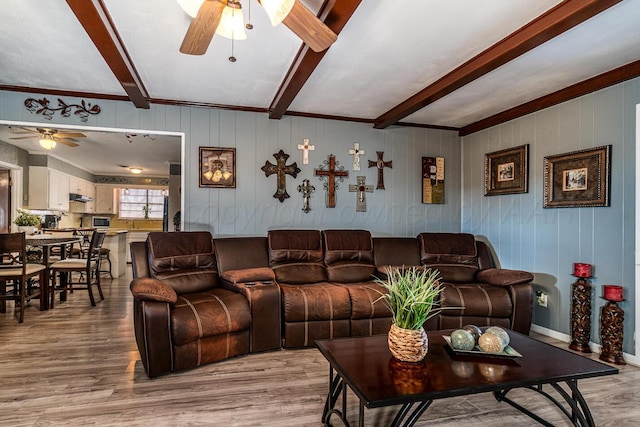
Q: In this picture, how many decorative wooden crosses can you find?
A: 7